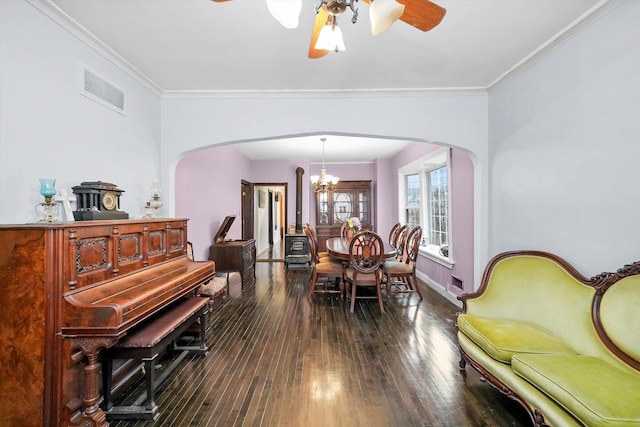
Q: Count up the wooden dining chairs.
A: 8